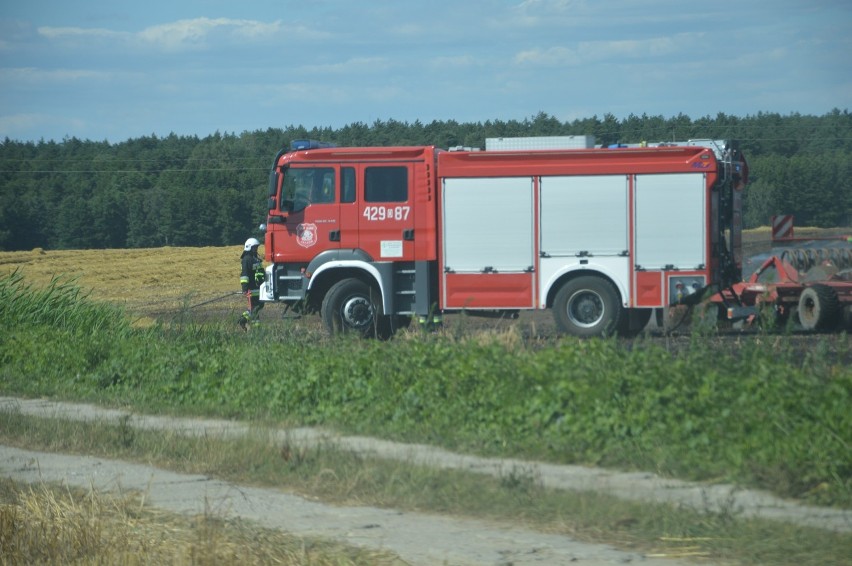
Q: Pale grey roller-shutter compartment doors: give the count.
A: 3